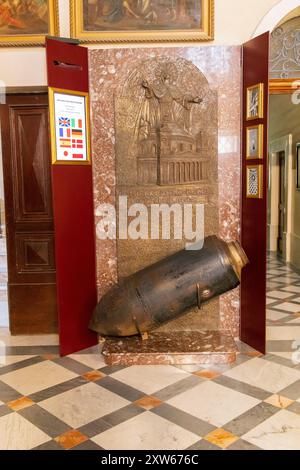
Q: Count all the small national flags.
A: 8